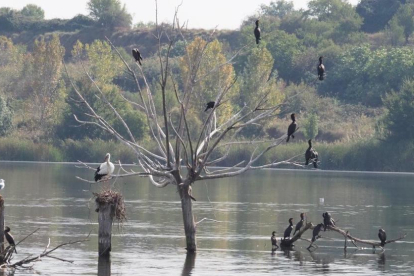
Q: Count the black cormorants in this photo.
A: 13